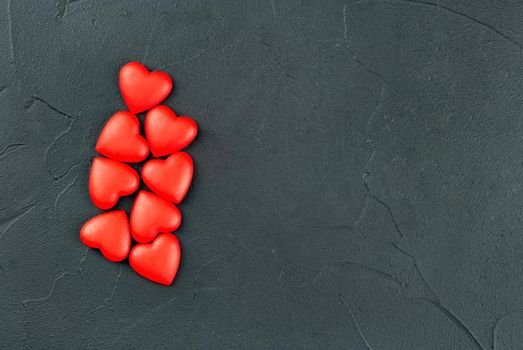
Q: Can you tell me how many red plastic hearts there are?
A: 8